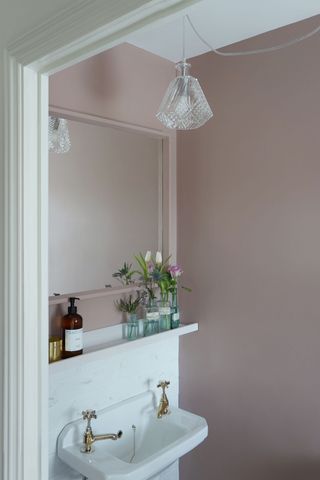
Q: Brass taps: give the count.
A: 2